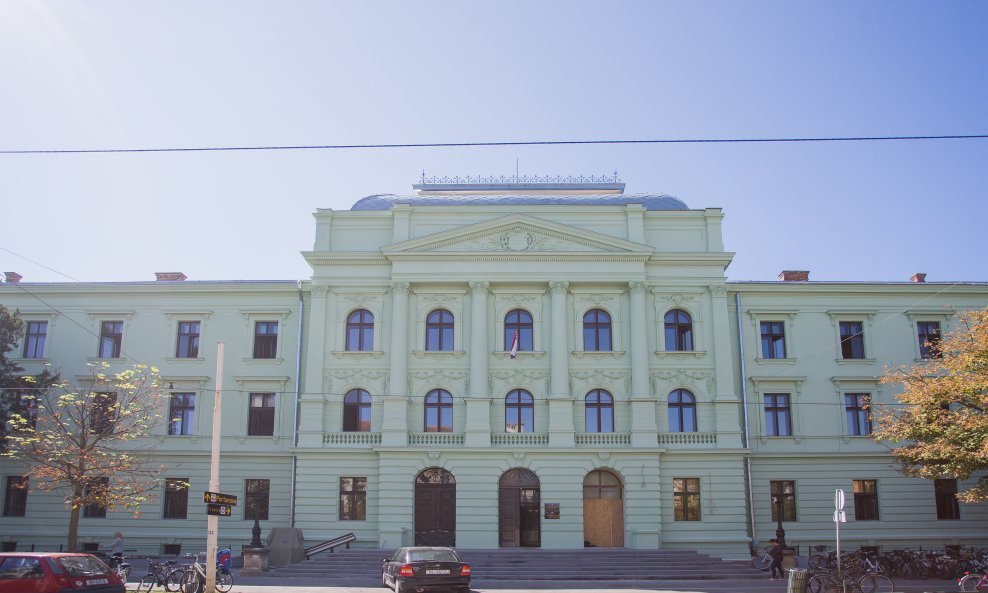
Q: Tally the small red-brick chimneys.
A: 4